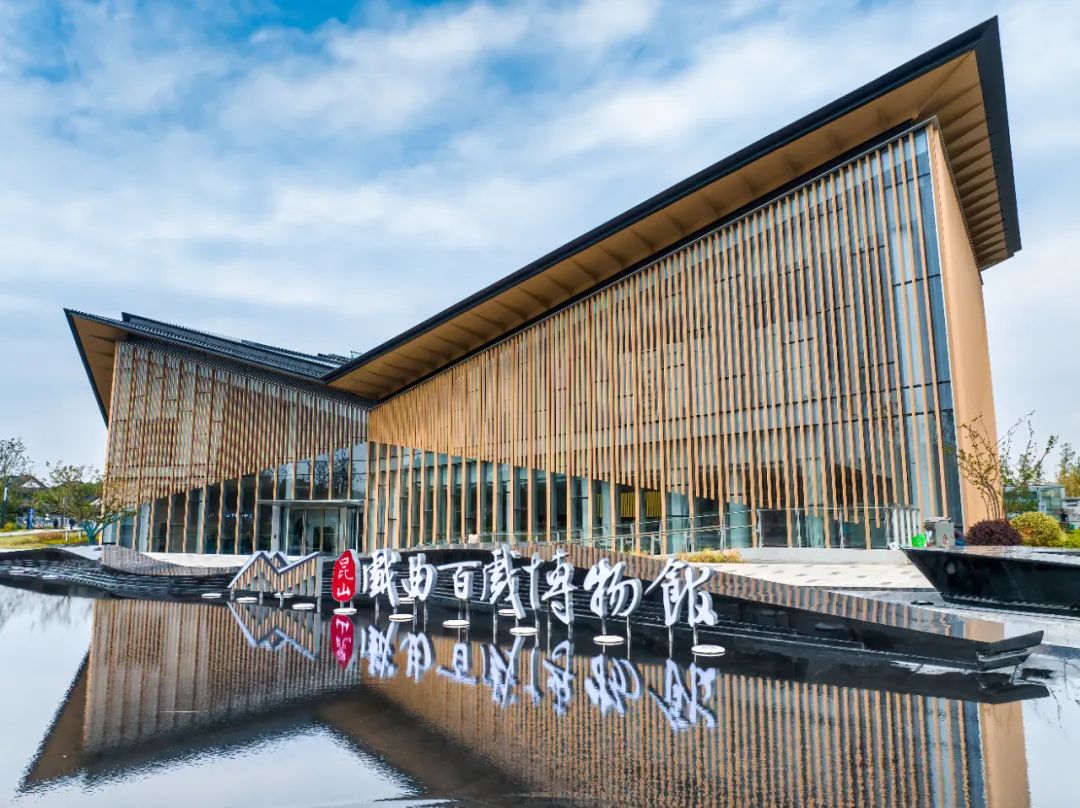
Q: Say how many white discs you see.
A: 12